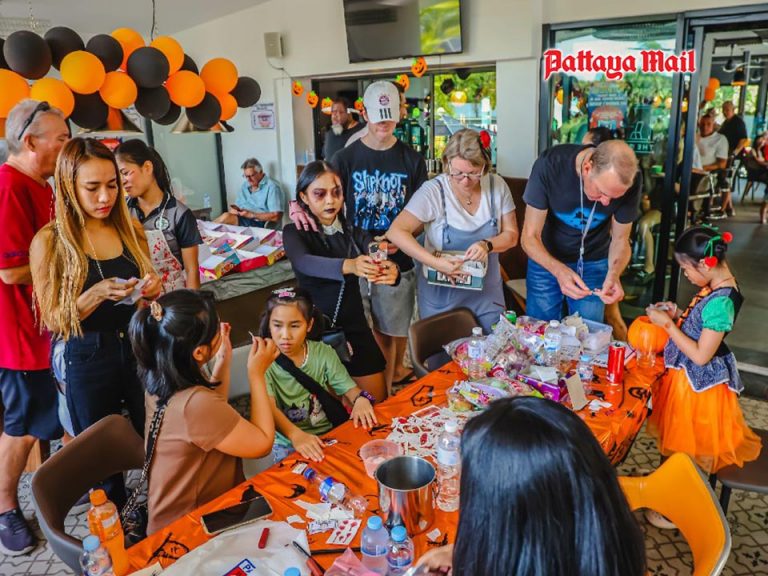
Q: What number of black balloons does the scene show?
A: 11